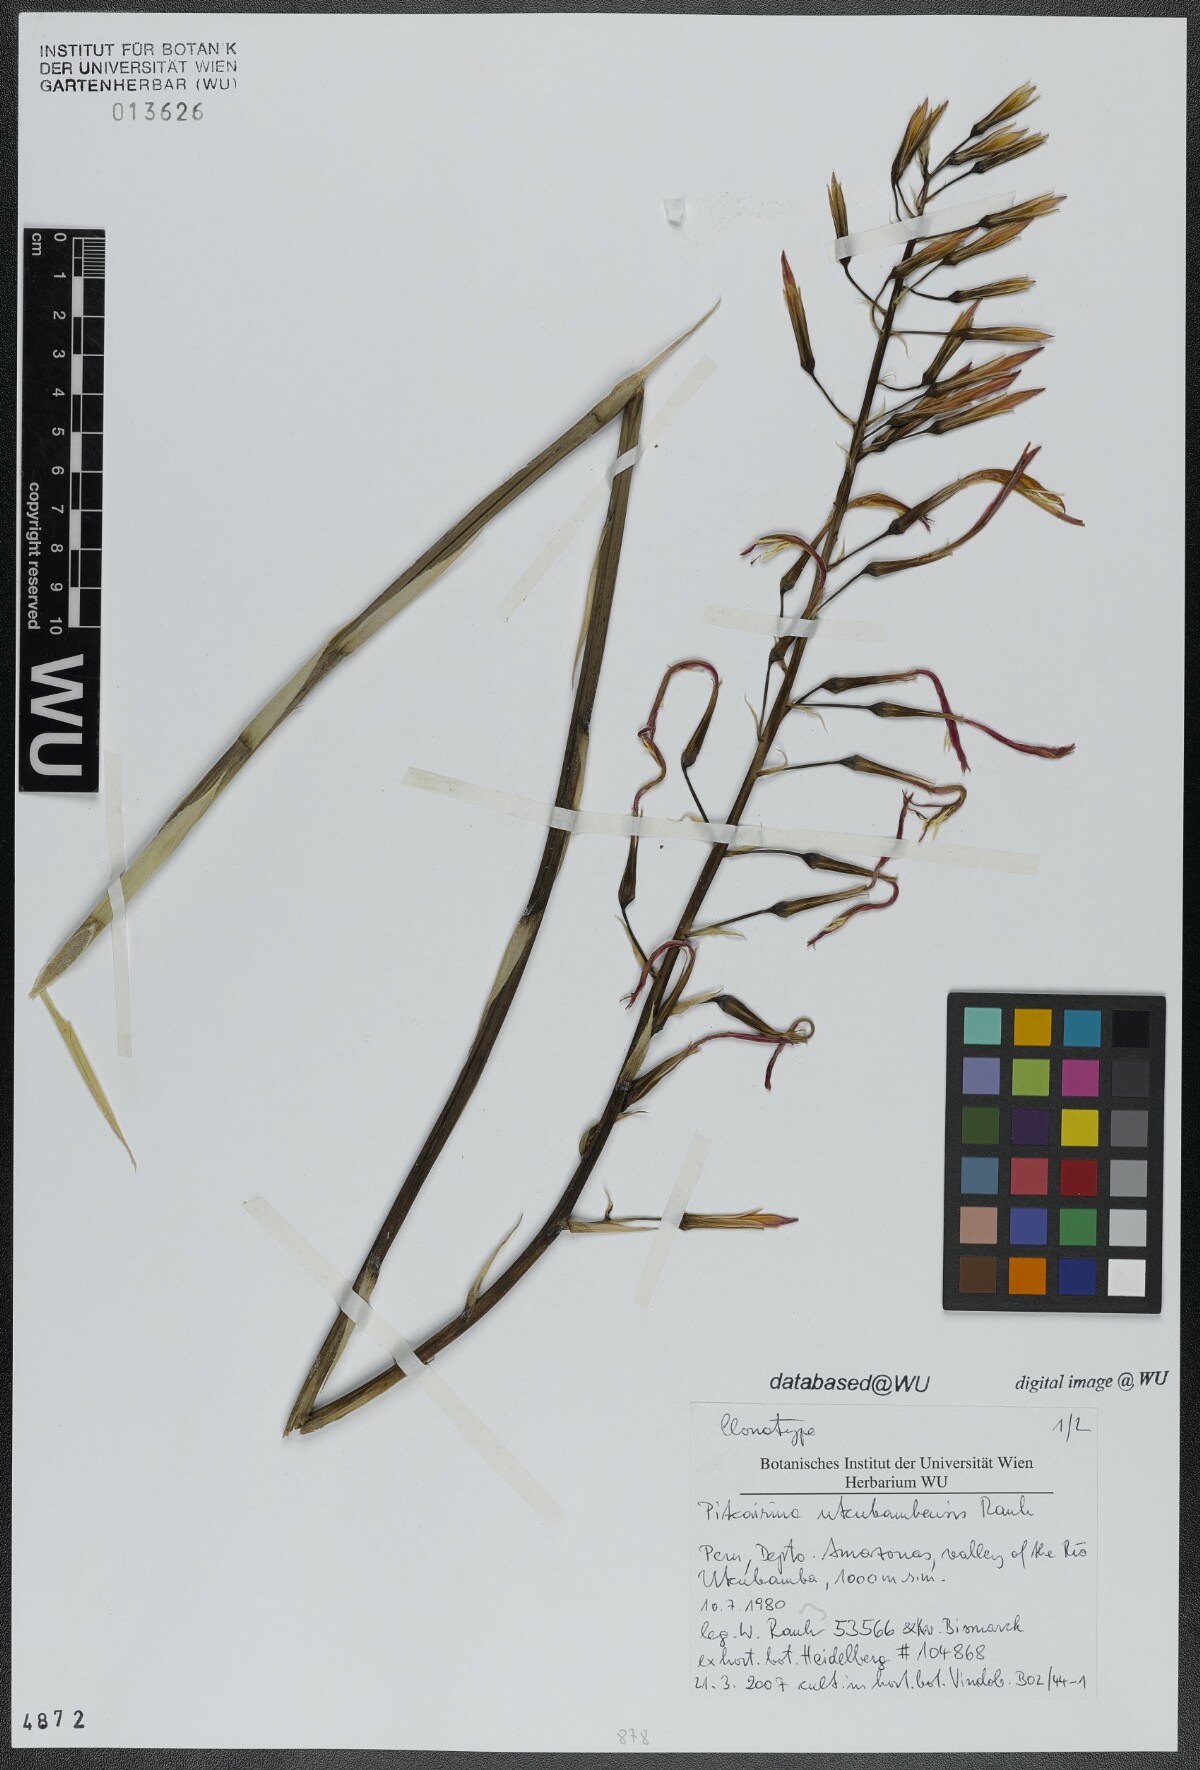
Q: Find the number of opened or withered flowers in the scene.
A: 14